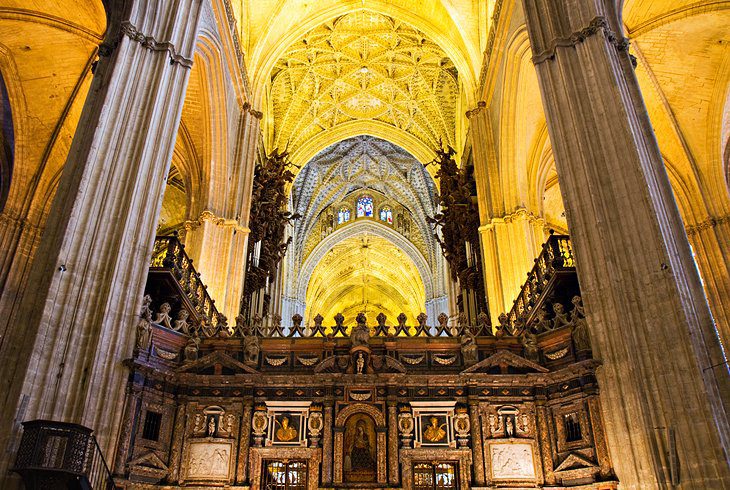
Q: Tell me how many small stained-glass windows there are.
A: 3